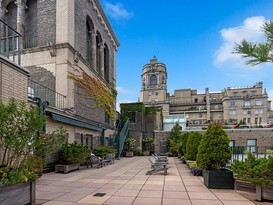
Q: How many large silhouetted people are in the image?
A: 0